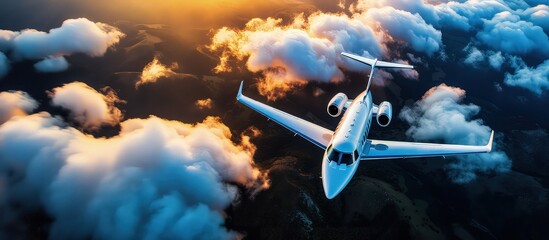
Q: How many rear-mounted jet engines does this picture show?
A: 2